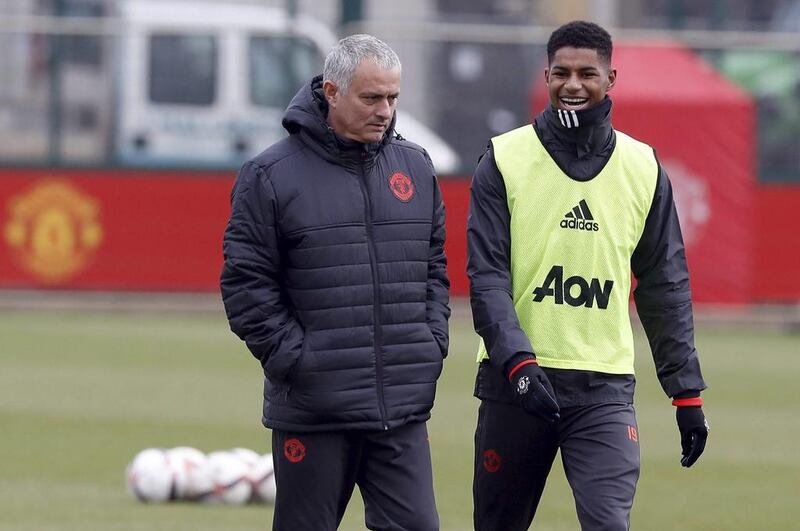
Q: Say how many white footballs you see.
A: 5